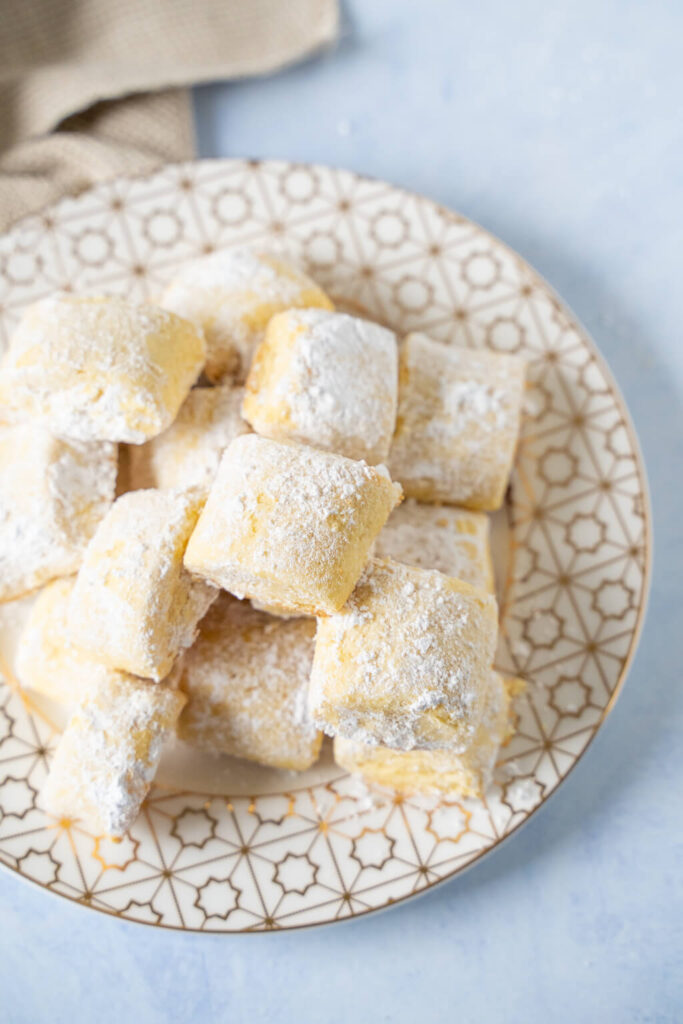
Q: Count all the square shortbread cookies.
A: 14